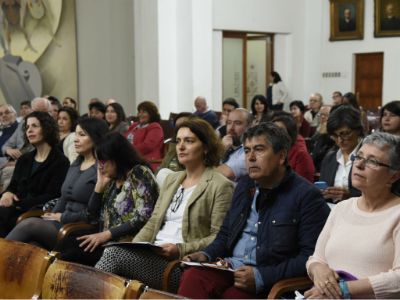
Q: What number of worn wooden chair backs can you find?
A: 3